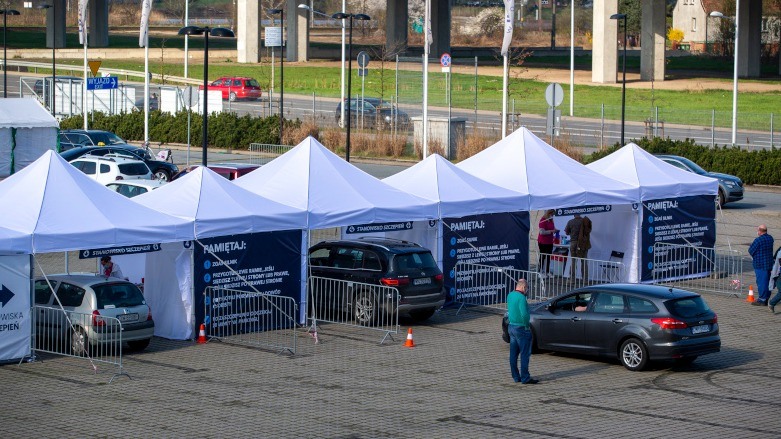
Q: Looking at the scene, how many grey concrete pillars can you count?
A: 9